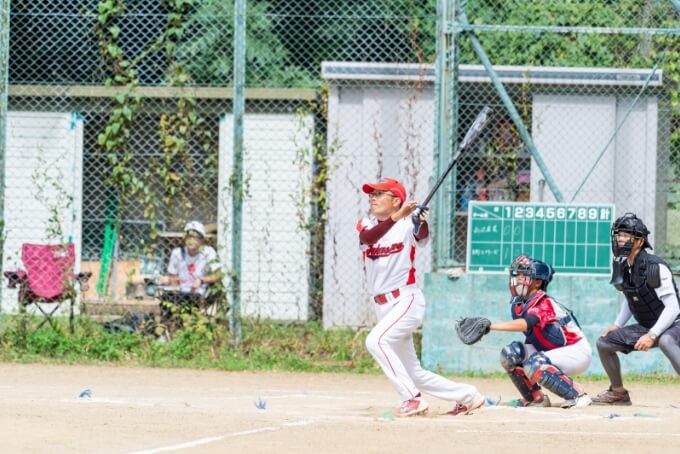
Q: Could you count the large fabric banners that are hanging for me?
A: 0